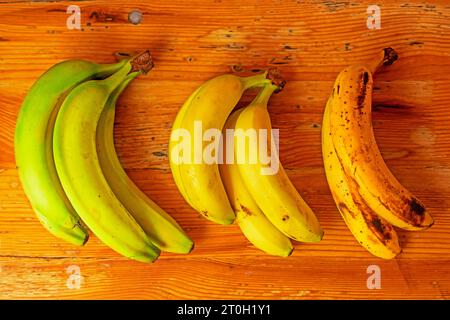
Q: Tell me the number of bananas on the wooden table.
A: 8